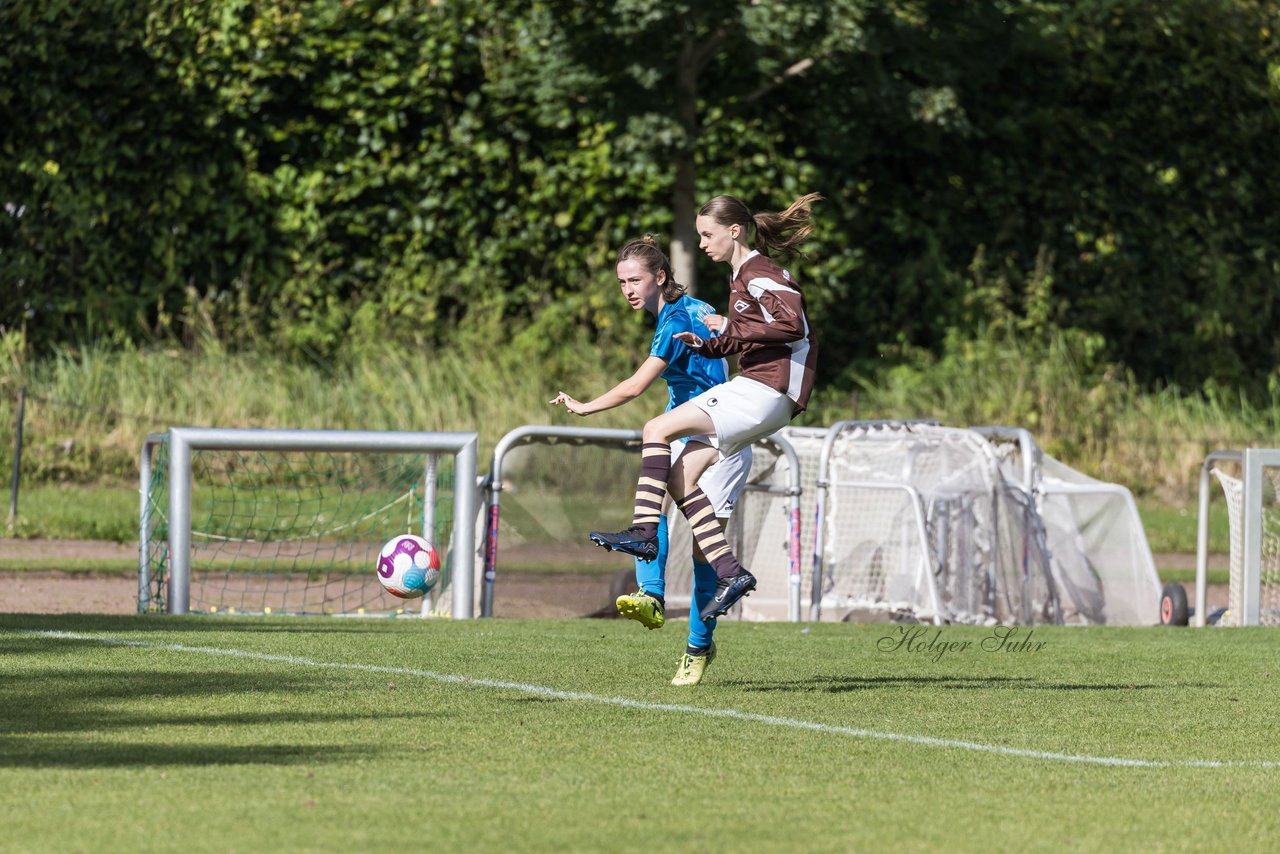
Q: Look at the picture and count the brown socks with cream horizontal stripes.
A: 2